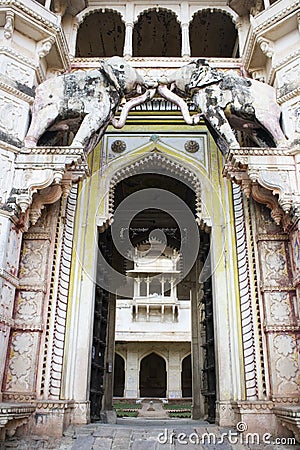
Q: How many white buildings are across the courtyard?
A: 1